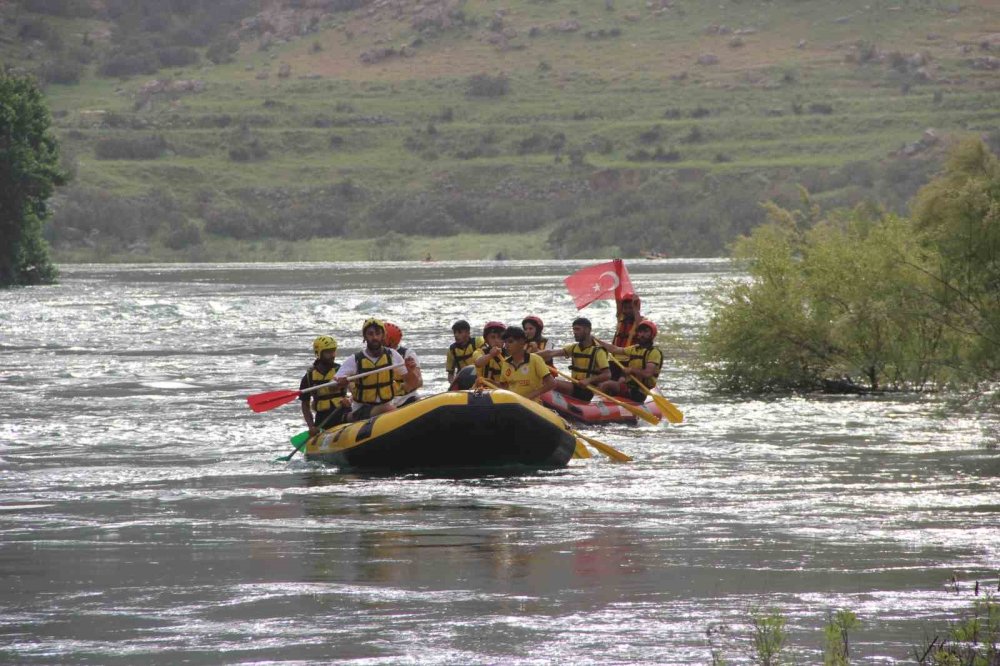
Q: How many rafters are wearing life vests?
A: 9